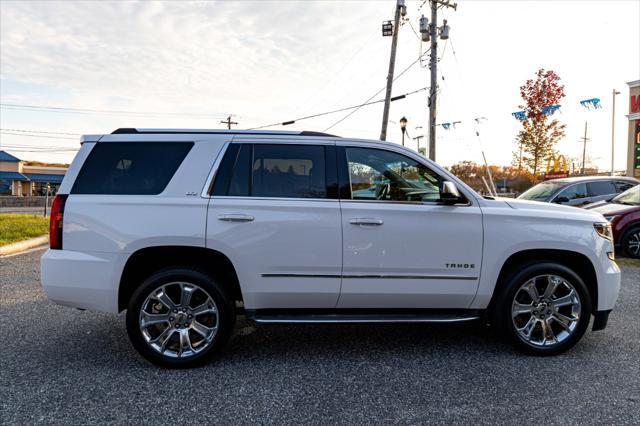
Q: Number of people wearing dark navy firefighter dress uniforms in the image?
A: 0